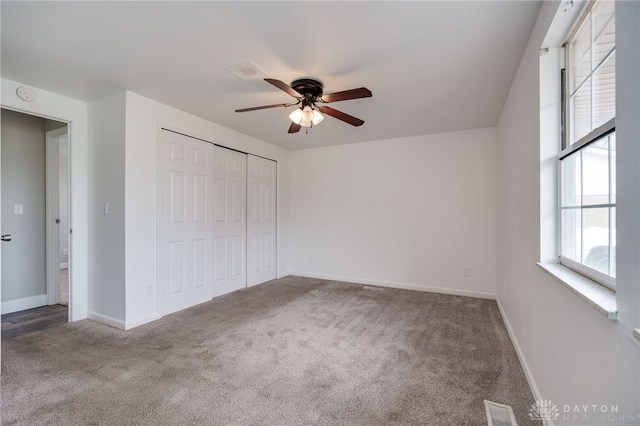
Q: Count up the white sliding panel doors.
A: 3